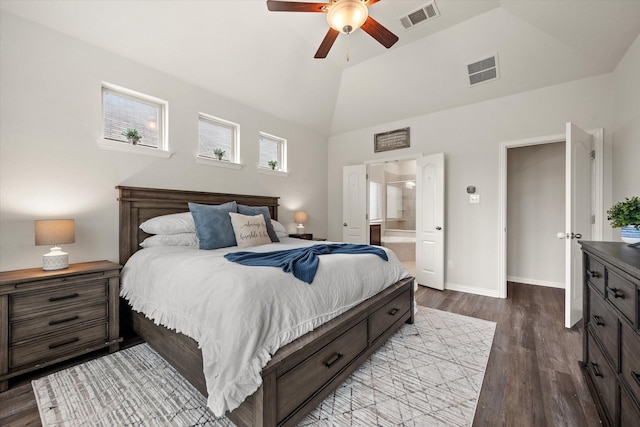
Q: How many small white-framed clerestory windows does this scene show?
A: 3